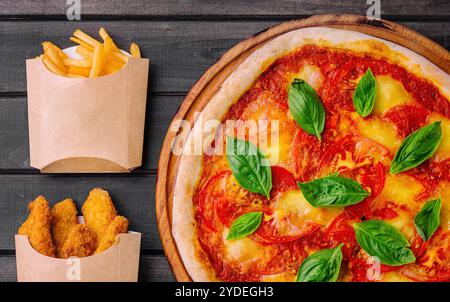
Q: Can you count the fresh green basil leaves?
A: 9